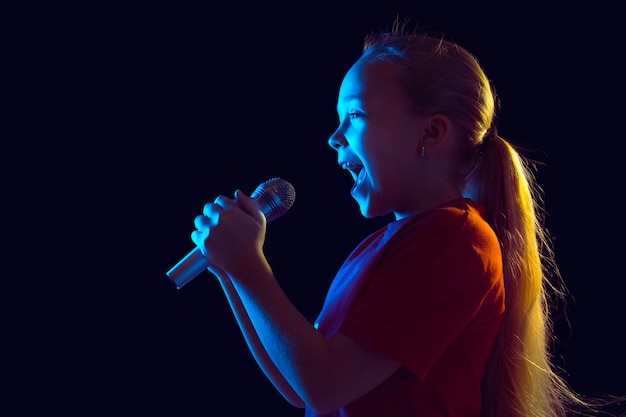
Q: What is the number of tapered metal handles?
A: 1